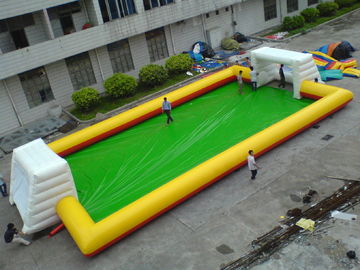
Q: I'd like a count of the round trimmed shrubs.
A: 8